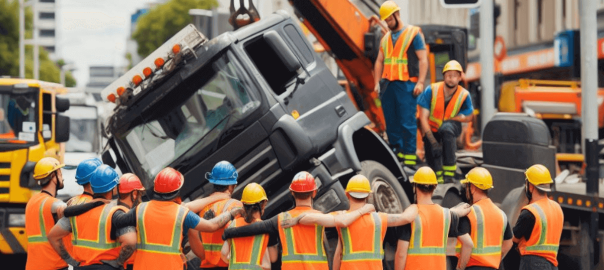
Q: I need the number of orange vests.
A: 14